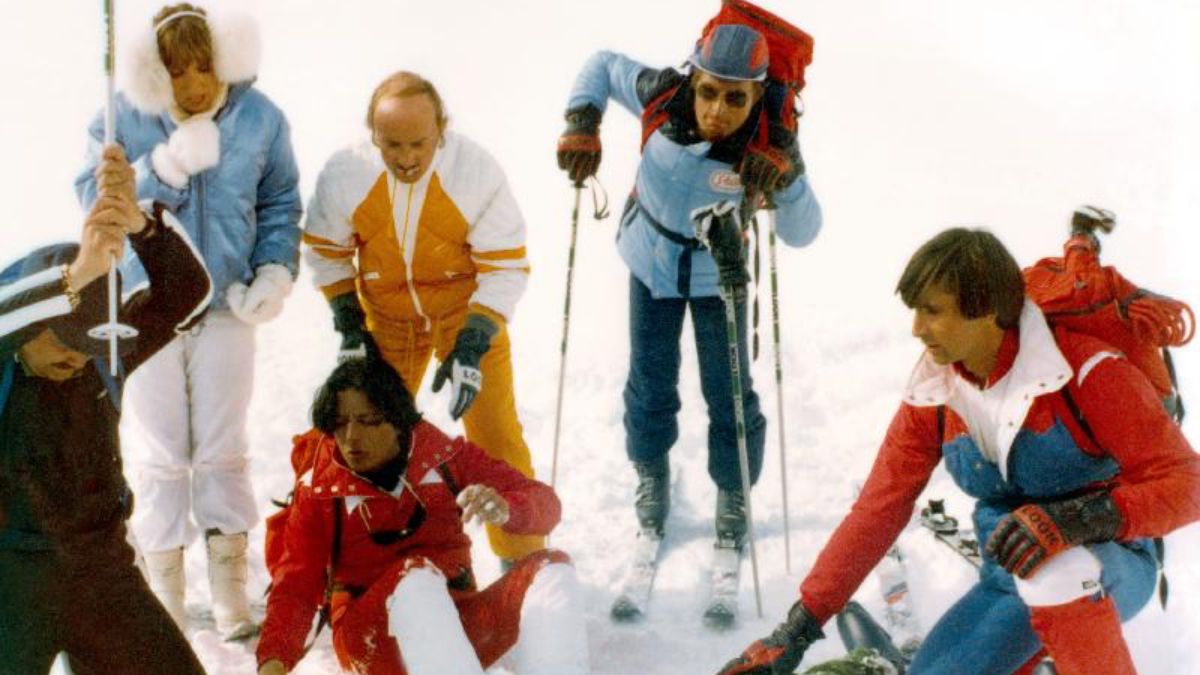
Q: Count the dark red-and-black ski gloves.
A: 4